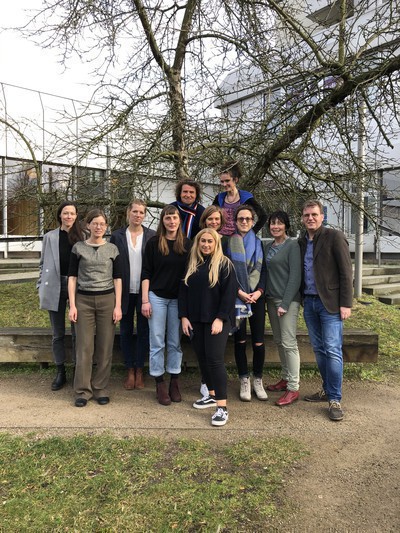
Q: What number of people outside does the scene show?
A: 11